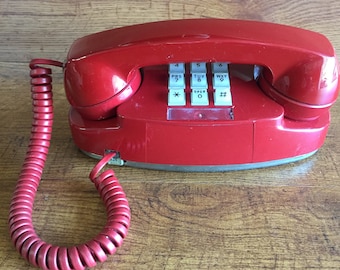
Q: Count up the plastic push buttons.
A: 9